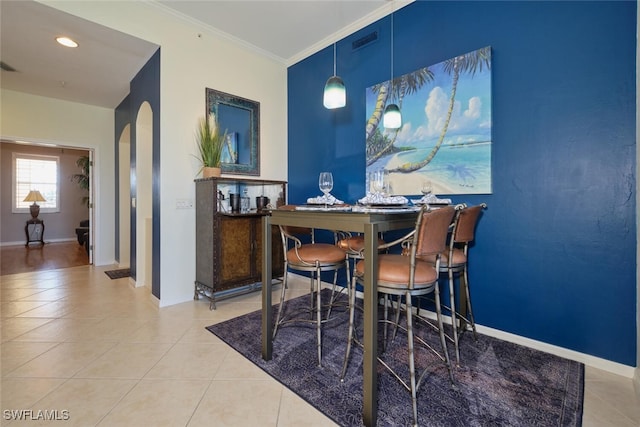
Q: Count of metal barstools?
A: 4